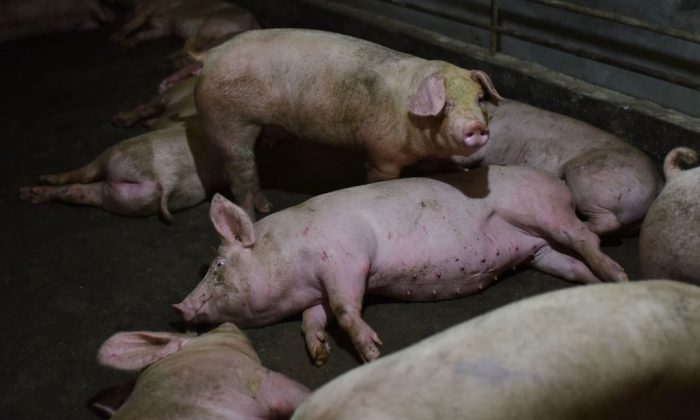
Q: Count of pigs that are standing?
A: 1